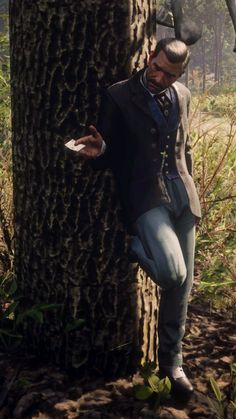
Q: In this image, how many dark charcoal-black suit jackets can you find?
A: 1